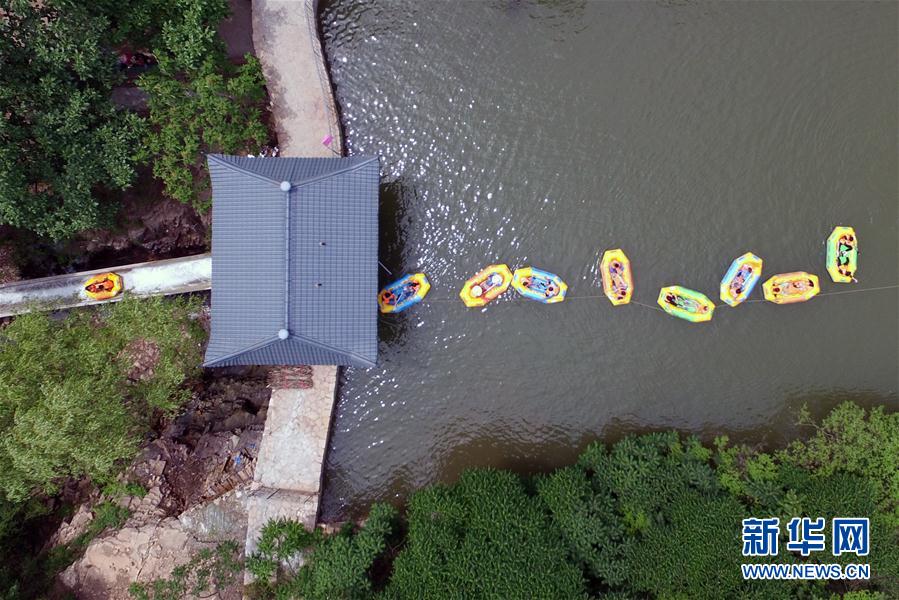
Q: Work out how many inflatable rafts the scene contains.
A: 9